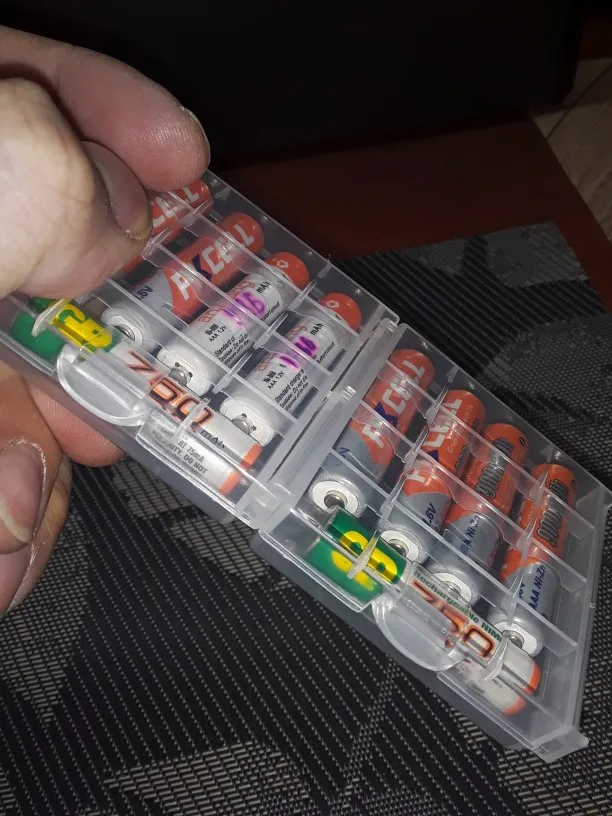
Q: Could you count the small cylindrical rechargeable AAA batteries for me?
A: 10